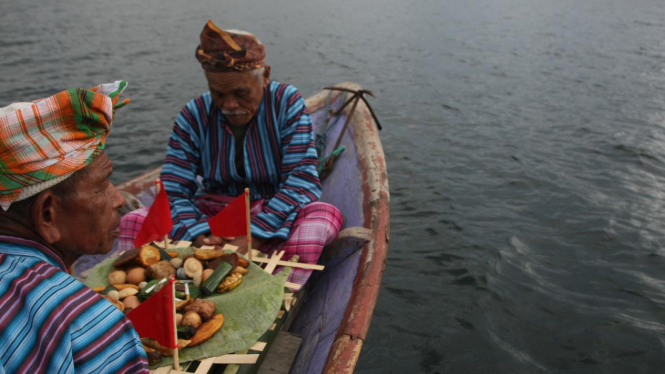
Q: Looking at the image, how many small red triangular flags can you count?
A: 3